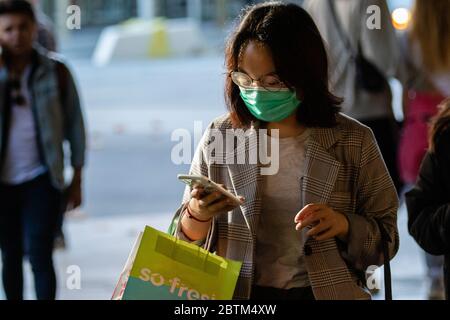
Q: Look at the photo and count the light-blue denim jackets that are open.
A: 1